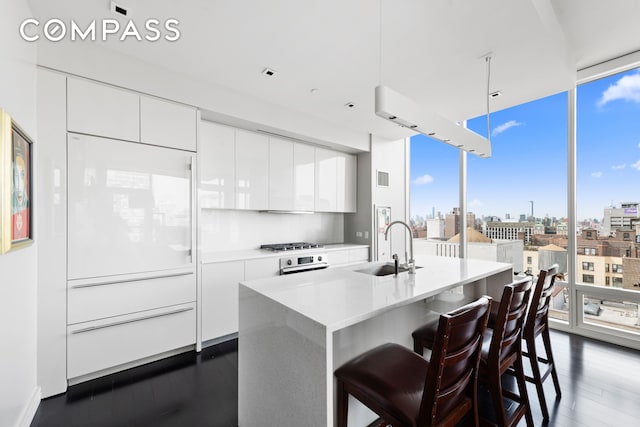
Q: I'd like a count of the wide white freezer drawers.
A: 2